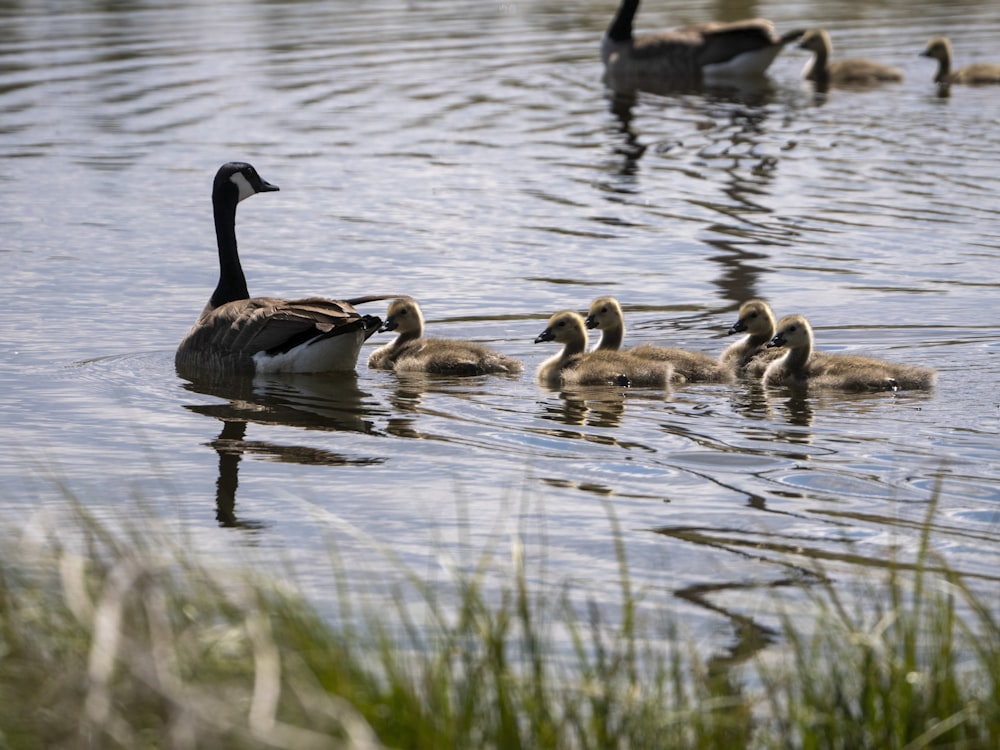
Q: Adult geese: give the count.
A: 2